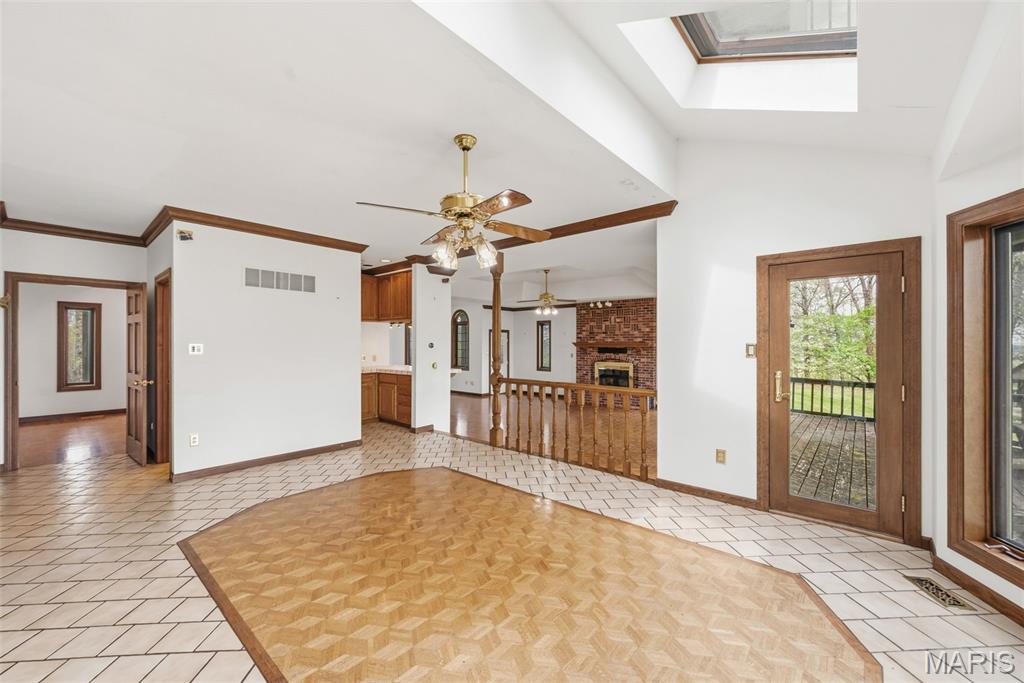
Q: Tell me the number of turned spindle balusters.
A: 11